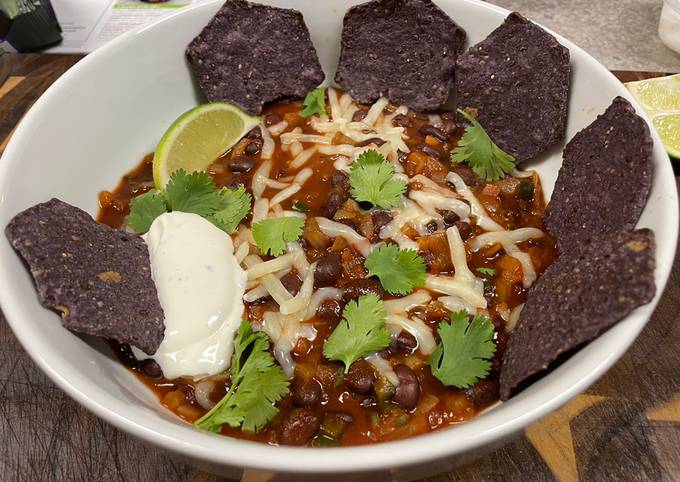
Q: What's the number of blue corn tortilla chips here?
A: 6